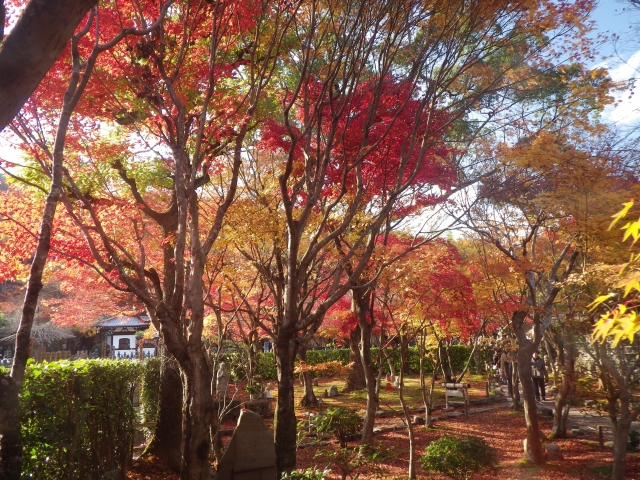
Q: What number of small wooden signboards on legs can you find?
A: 1